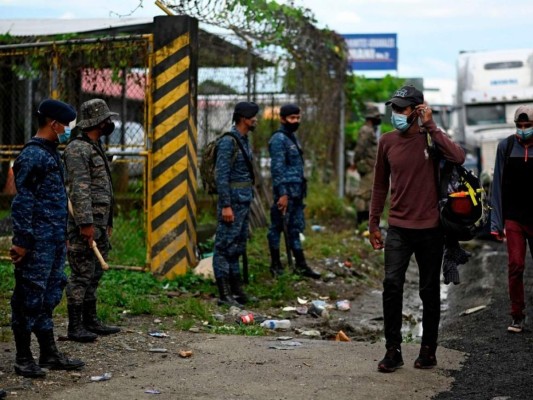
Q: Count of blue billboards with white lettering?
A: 1